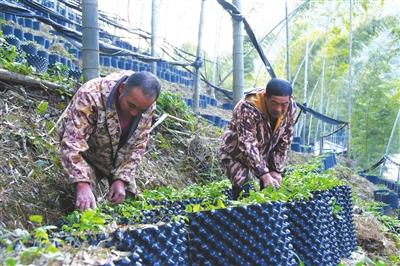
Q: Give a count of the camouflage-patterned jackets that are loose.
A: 2